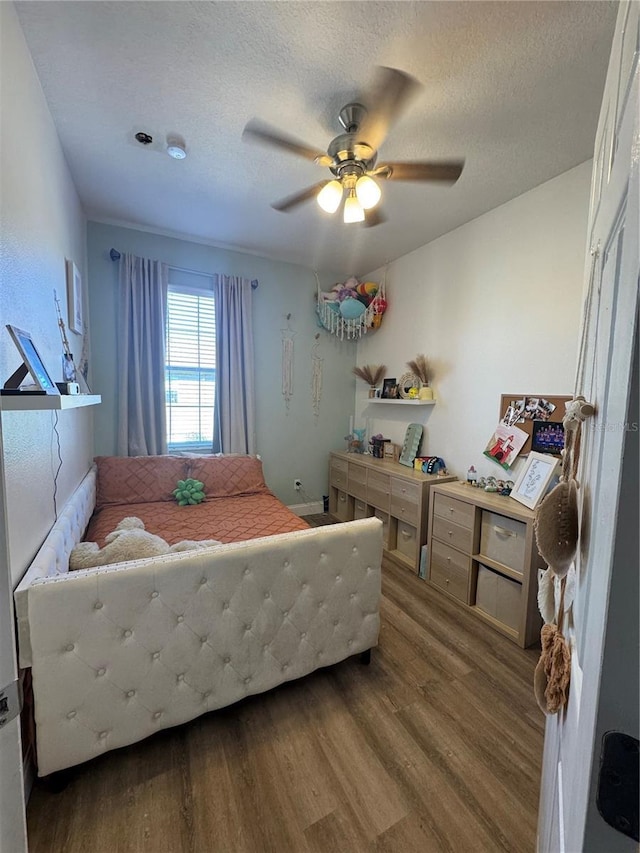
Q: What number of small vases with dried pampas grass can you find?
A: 2